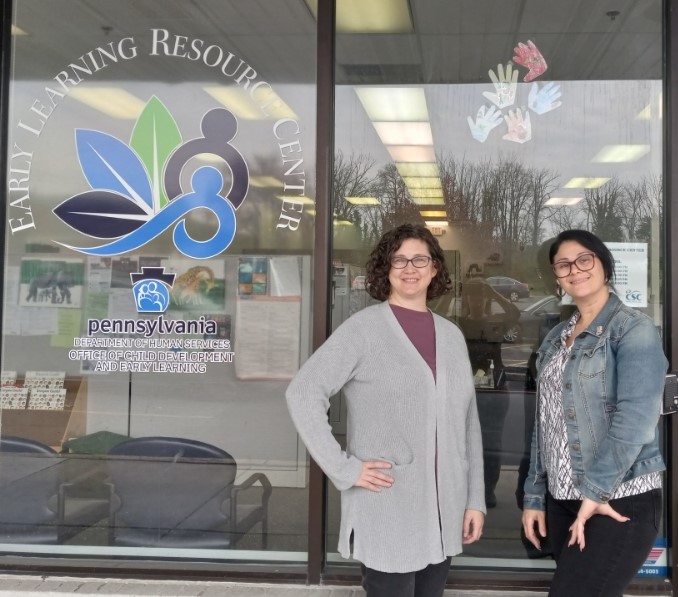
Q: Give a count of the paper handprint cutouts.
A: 5